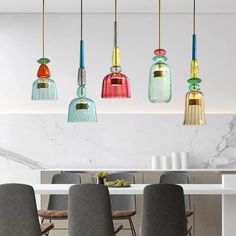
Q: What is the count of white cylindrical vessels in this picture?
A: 4